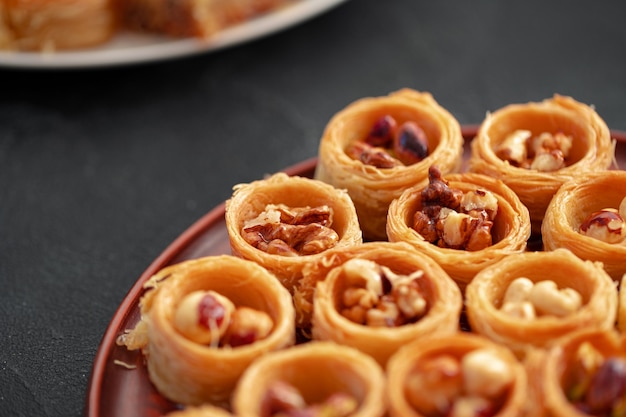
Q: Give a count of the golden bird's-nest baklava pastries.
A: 11